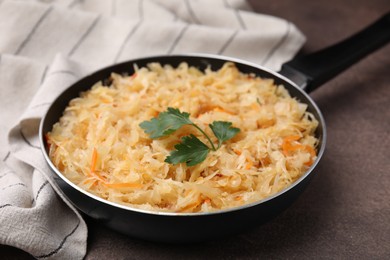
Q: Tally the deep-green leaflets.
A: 3